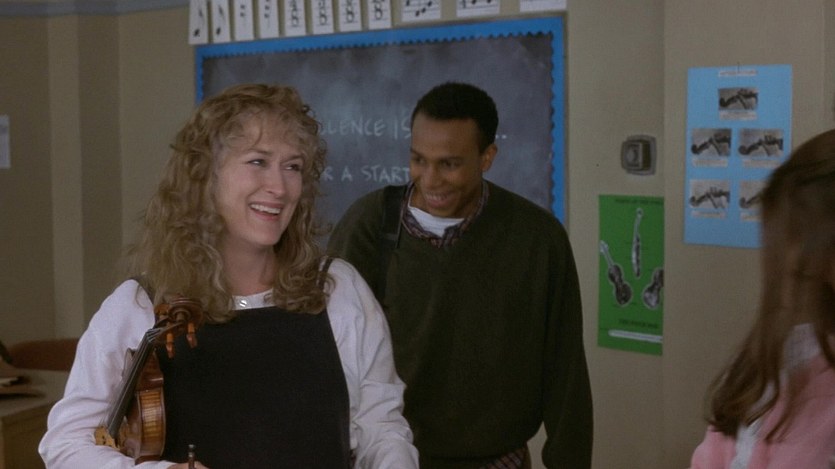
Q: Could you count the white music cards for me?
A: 11